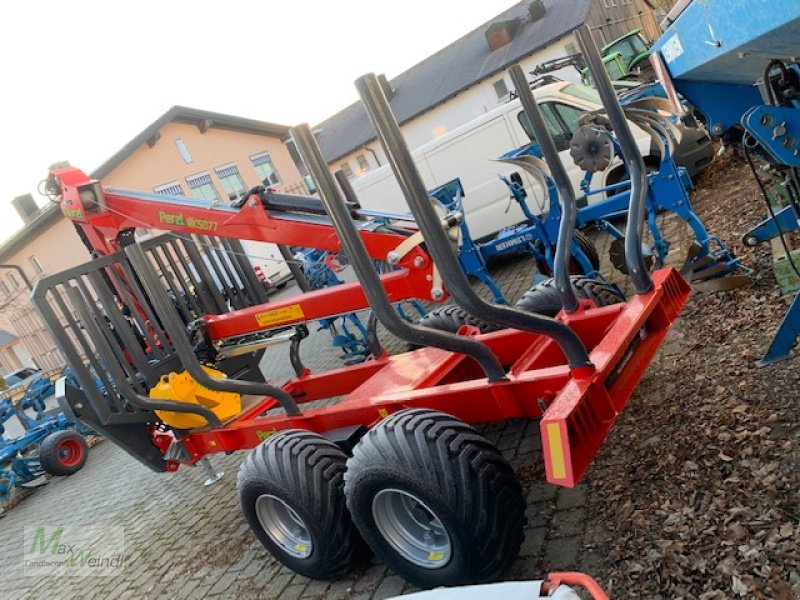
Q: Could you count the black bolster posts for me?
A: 8